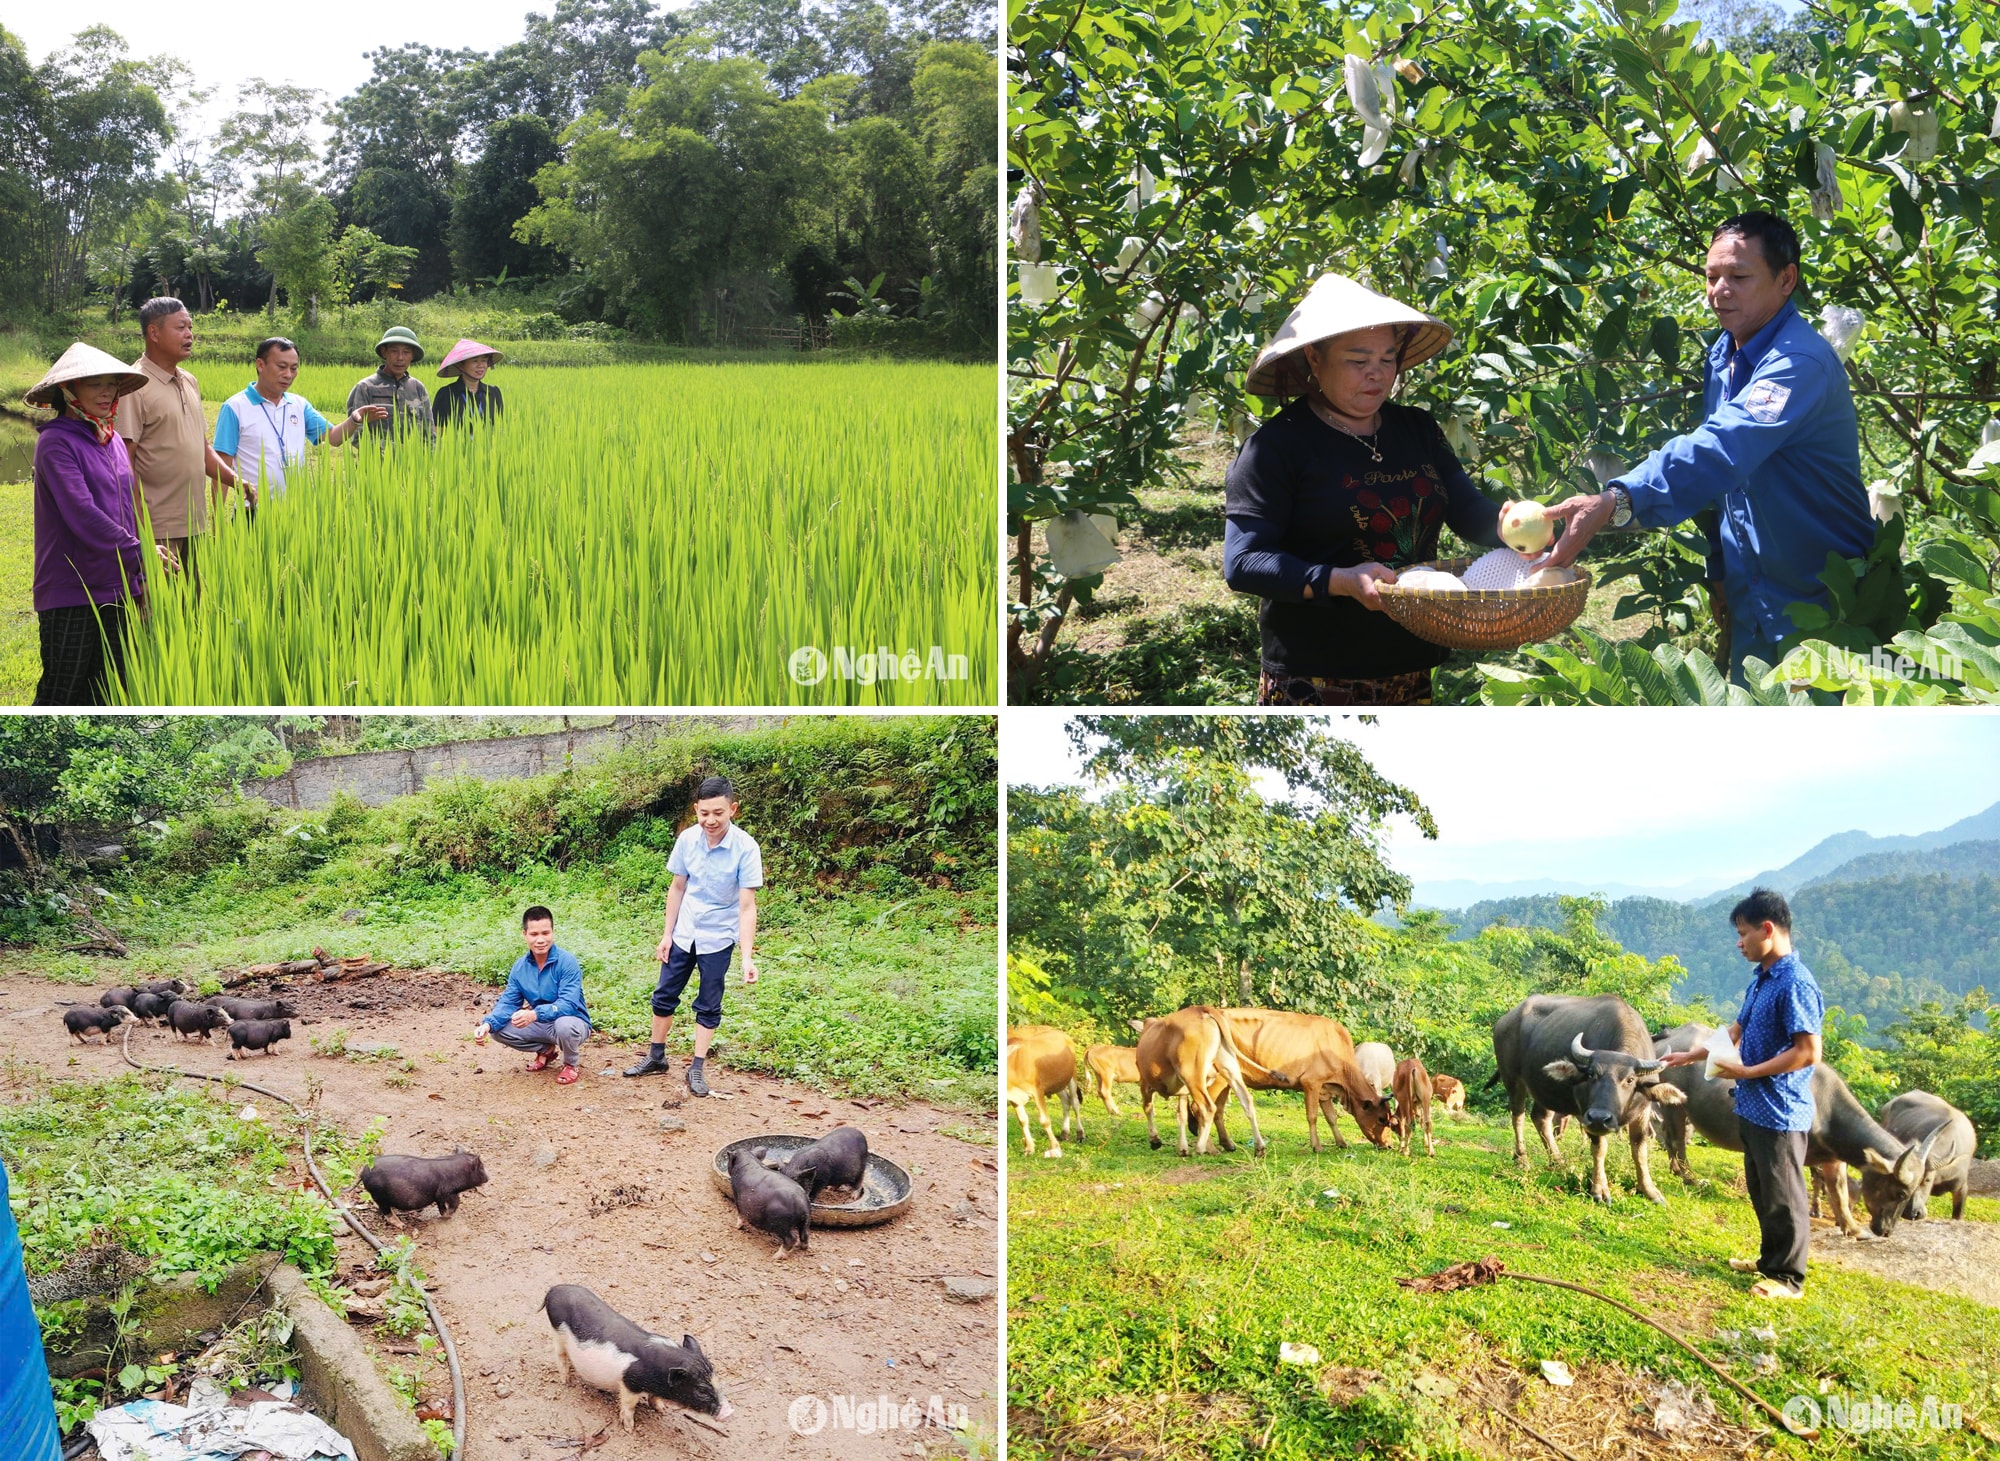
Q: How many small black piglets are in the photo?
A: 11